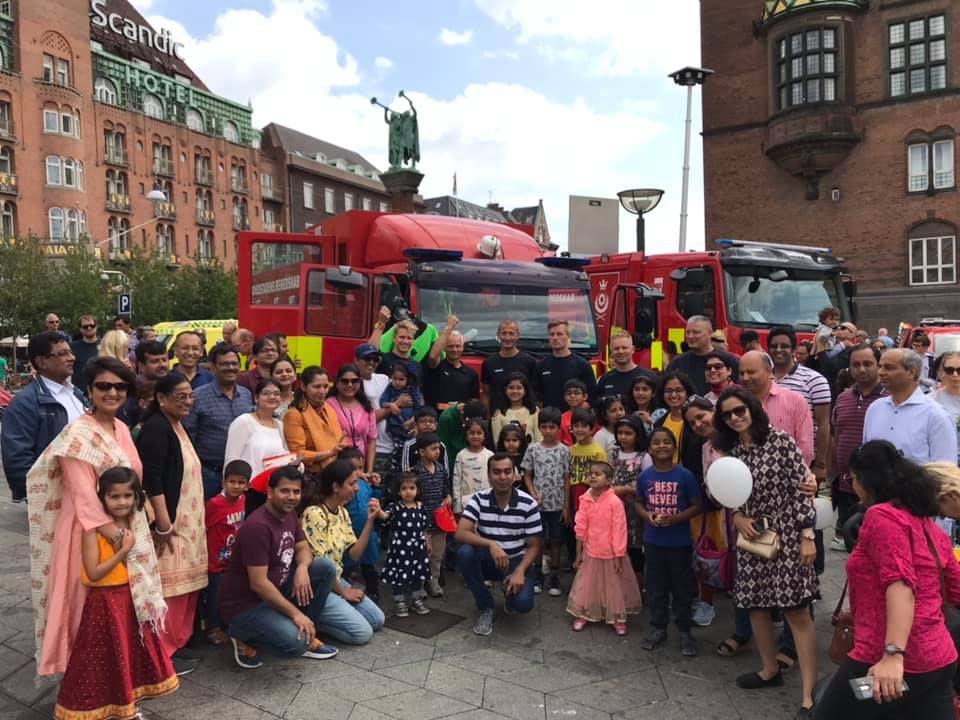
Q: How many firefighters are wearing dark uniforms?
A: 6